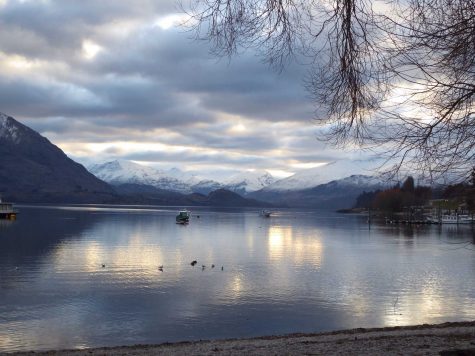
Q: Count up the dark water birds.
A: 6